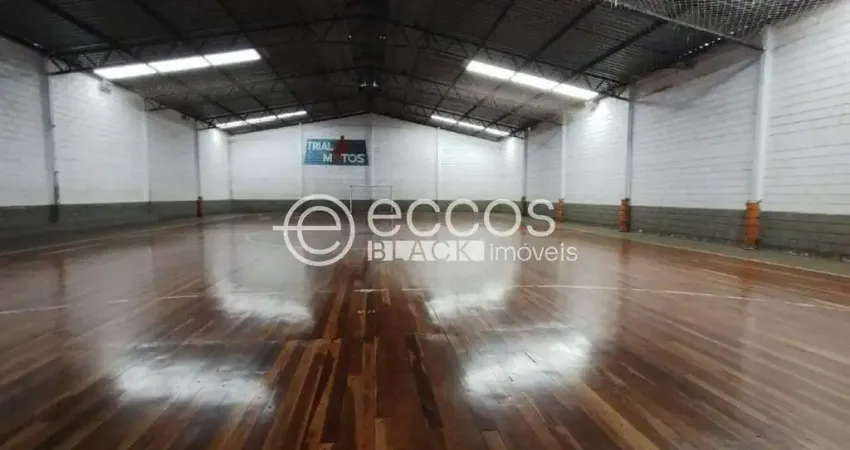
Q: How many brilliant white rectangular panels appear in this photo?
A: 12